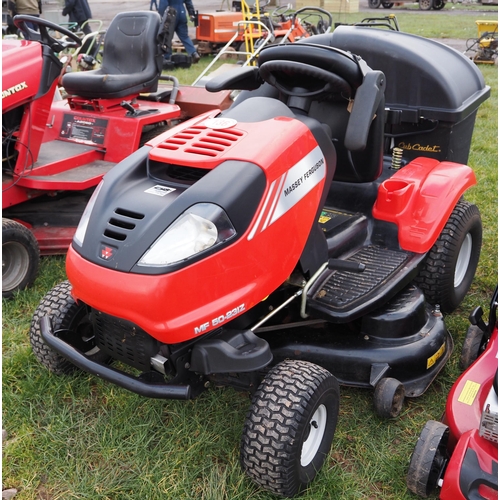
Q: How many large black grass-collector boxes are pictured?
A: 1